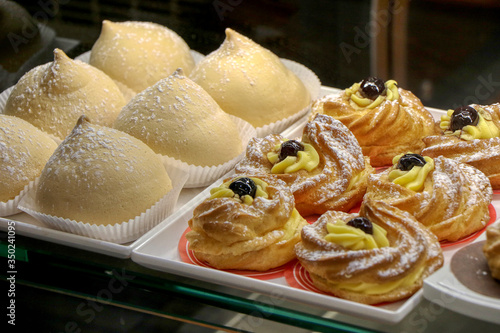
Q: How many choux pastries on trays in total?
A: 6